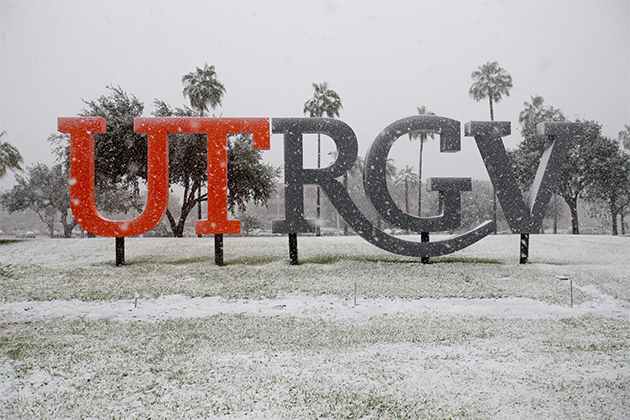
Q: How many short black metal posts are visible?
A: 5